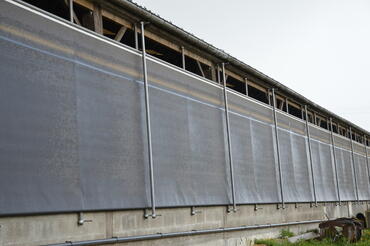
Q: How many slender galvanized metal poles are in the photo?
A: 7